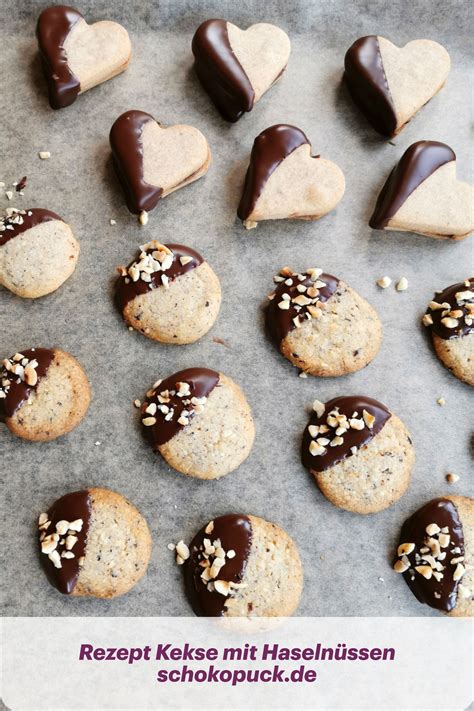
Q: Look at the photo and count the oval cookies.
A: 10